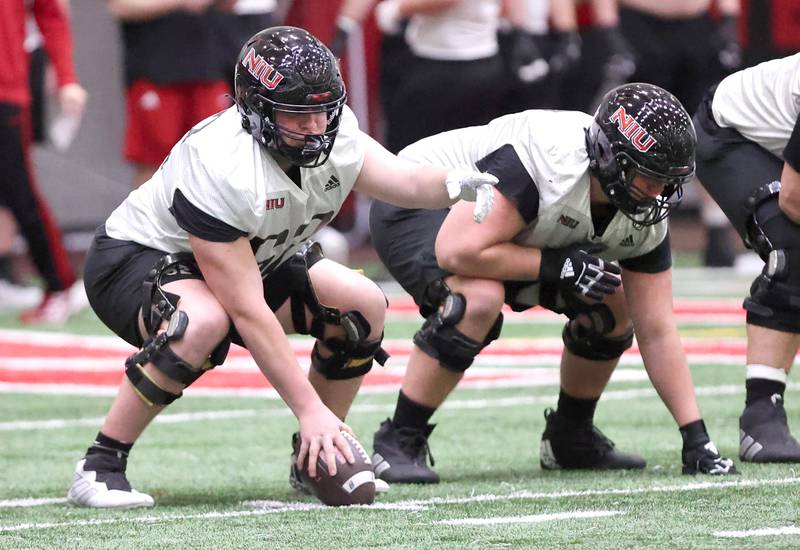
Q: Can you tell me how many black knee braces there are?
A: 5